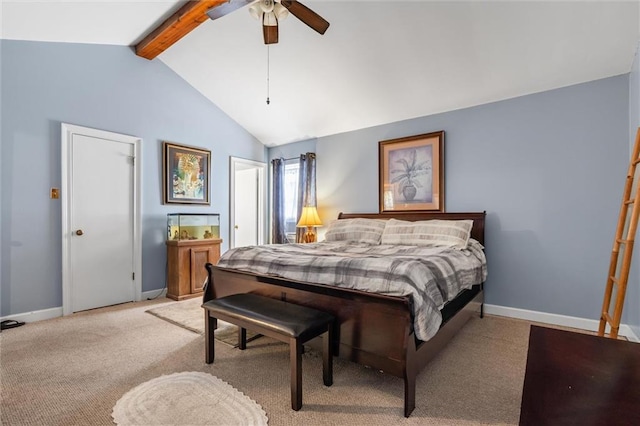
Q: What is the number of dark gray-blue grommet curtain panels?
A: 2